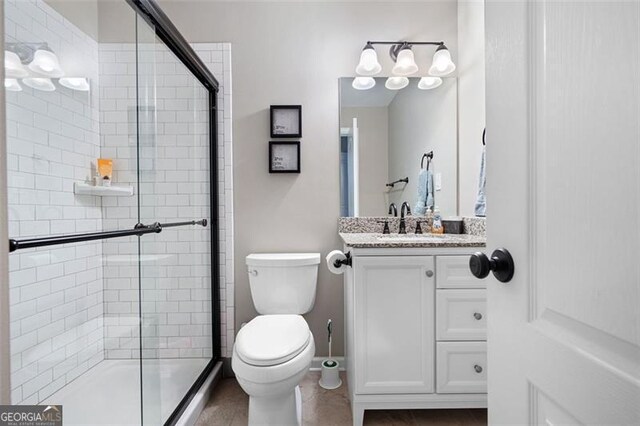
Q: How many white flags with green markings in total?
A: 0